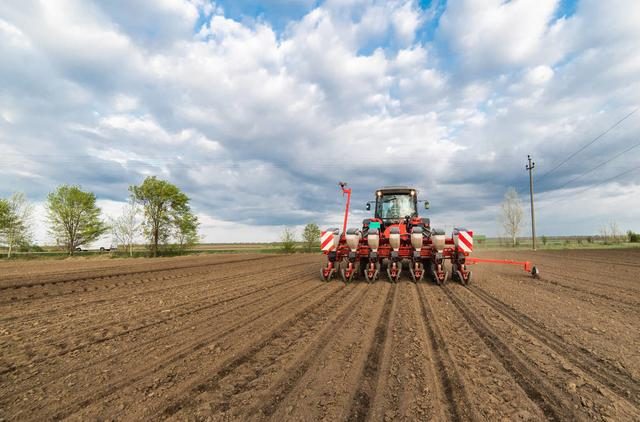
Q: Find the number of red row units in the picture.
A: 7